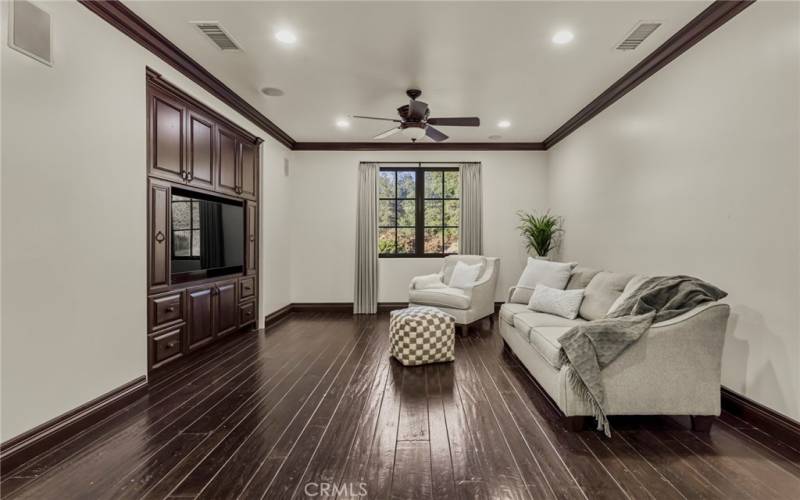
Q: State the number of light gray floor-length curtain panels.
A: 2